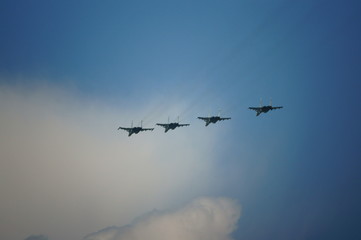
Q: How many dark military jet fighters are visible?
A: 4